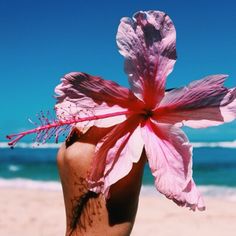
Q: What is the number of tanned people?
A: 1